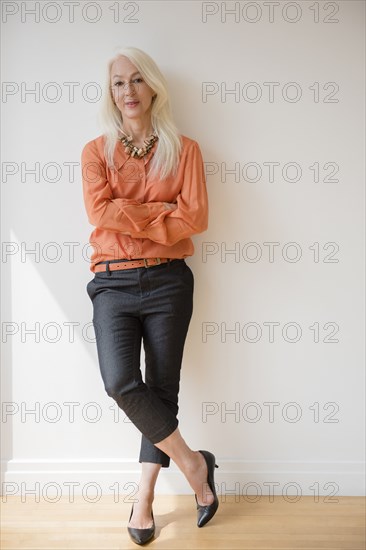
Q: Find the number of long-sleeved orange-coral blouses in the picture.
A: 1